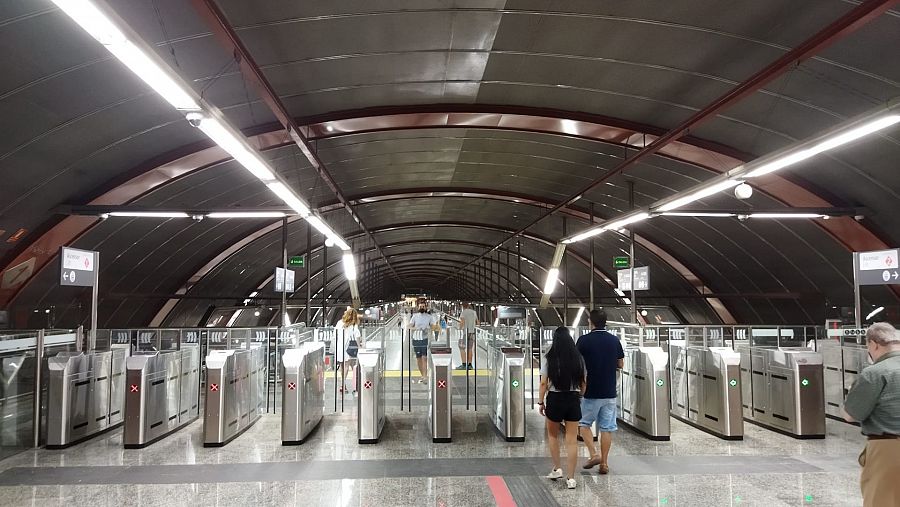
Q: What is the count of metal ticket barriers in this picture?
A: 12